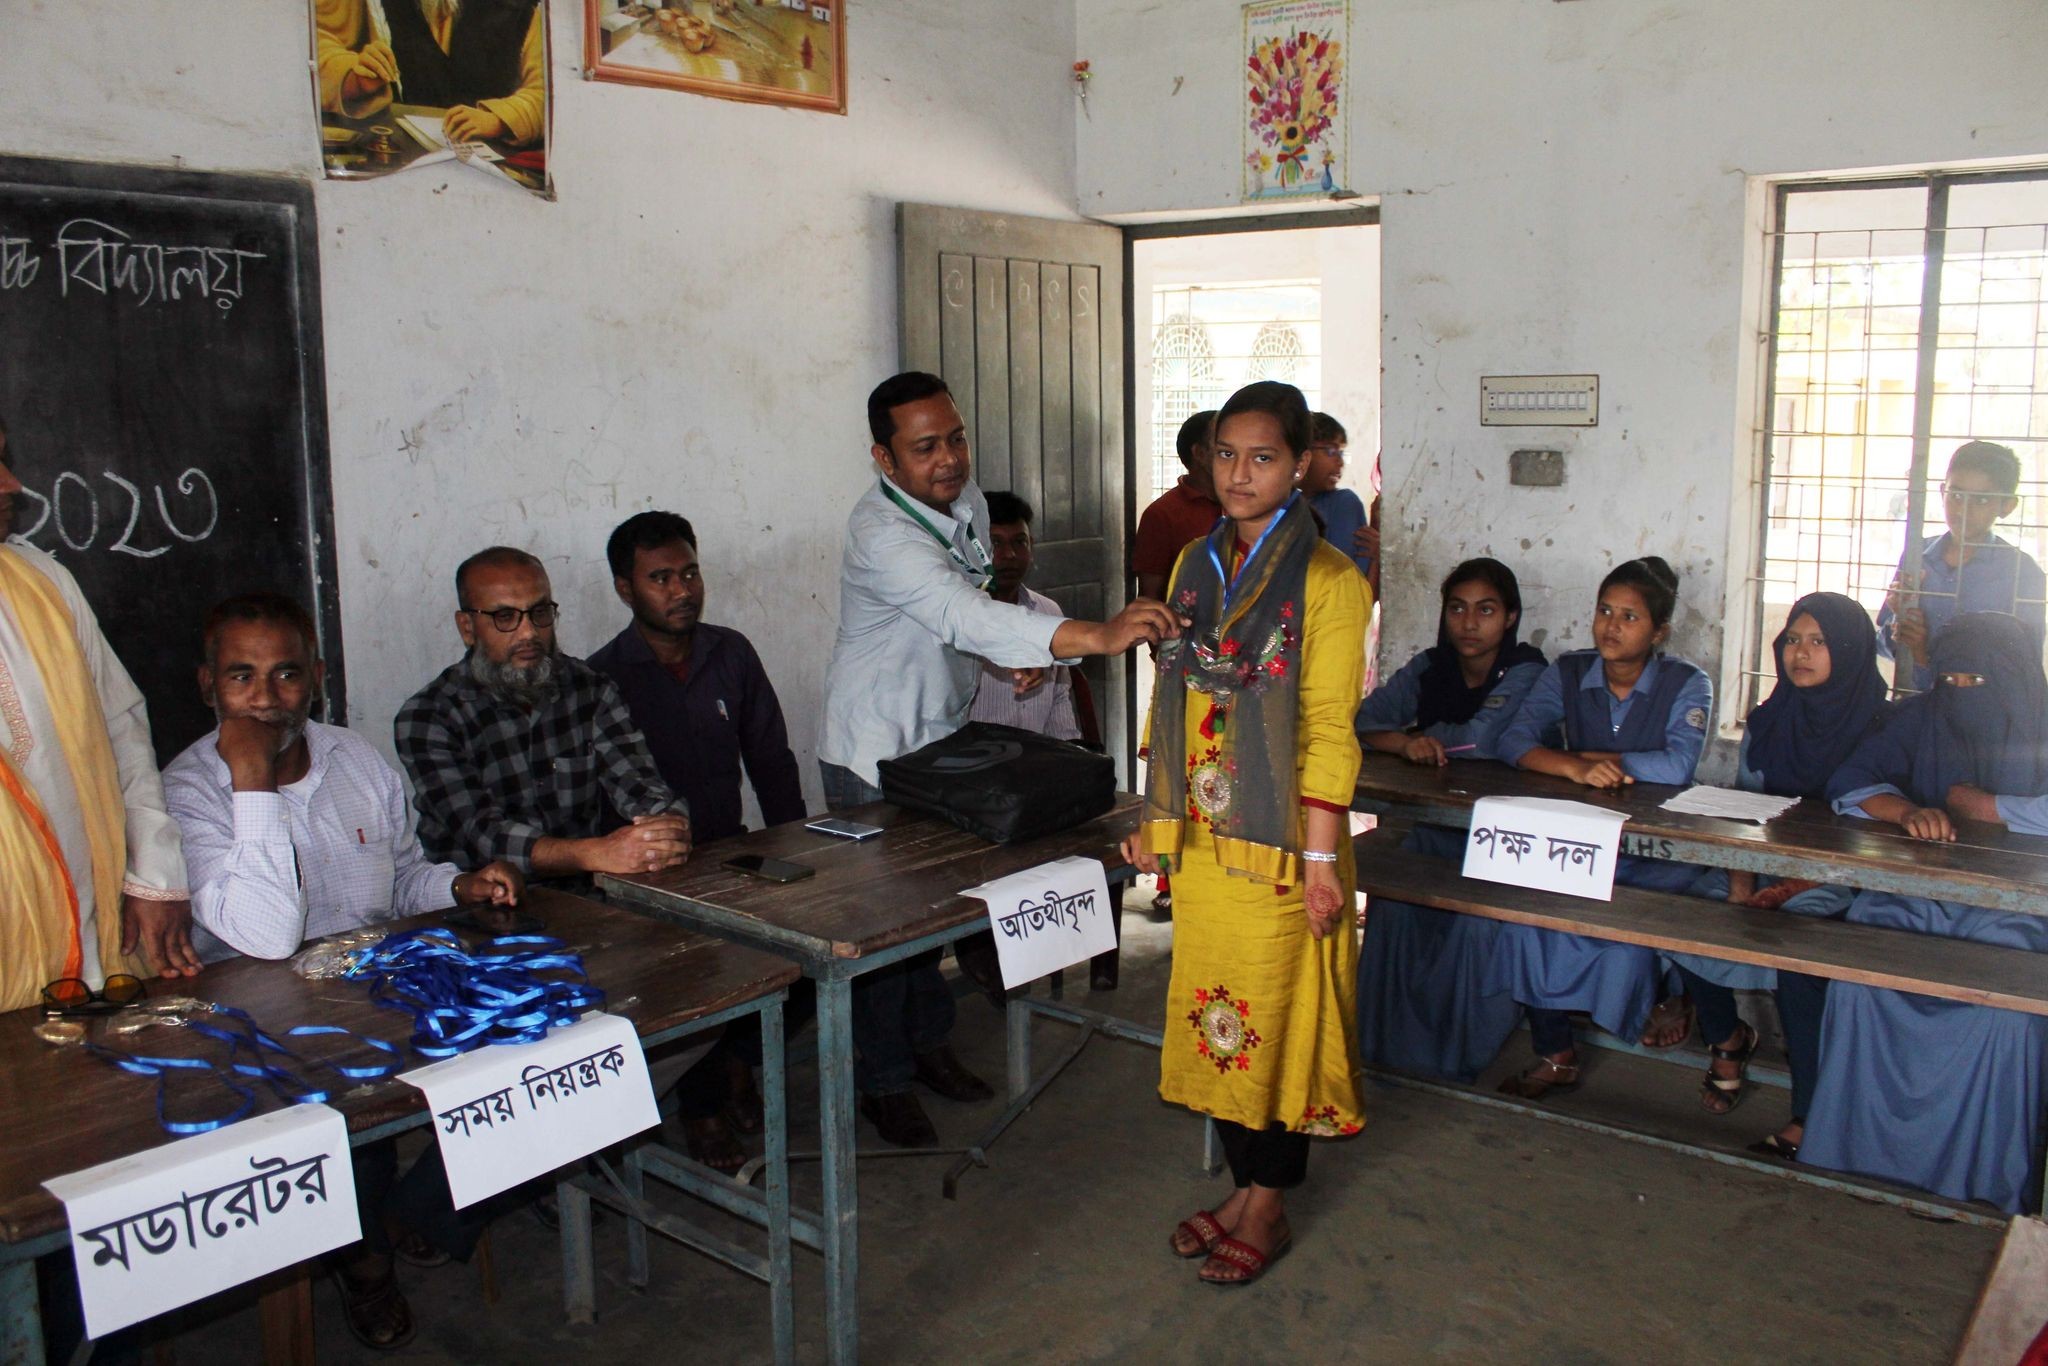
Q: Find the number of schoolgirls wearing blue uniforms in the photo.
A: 4